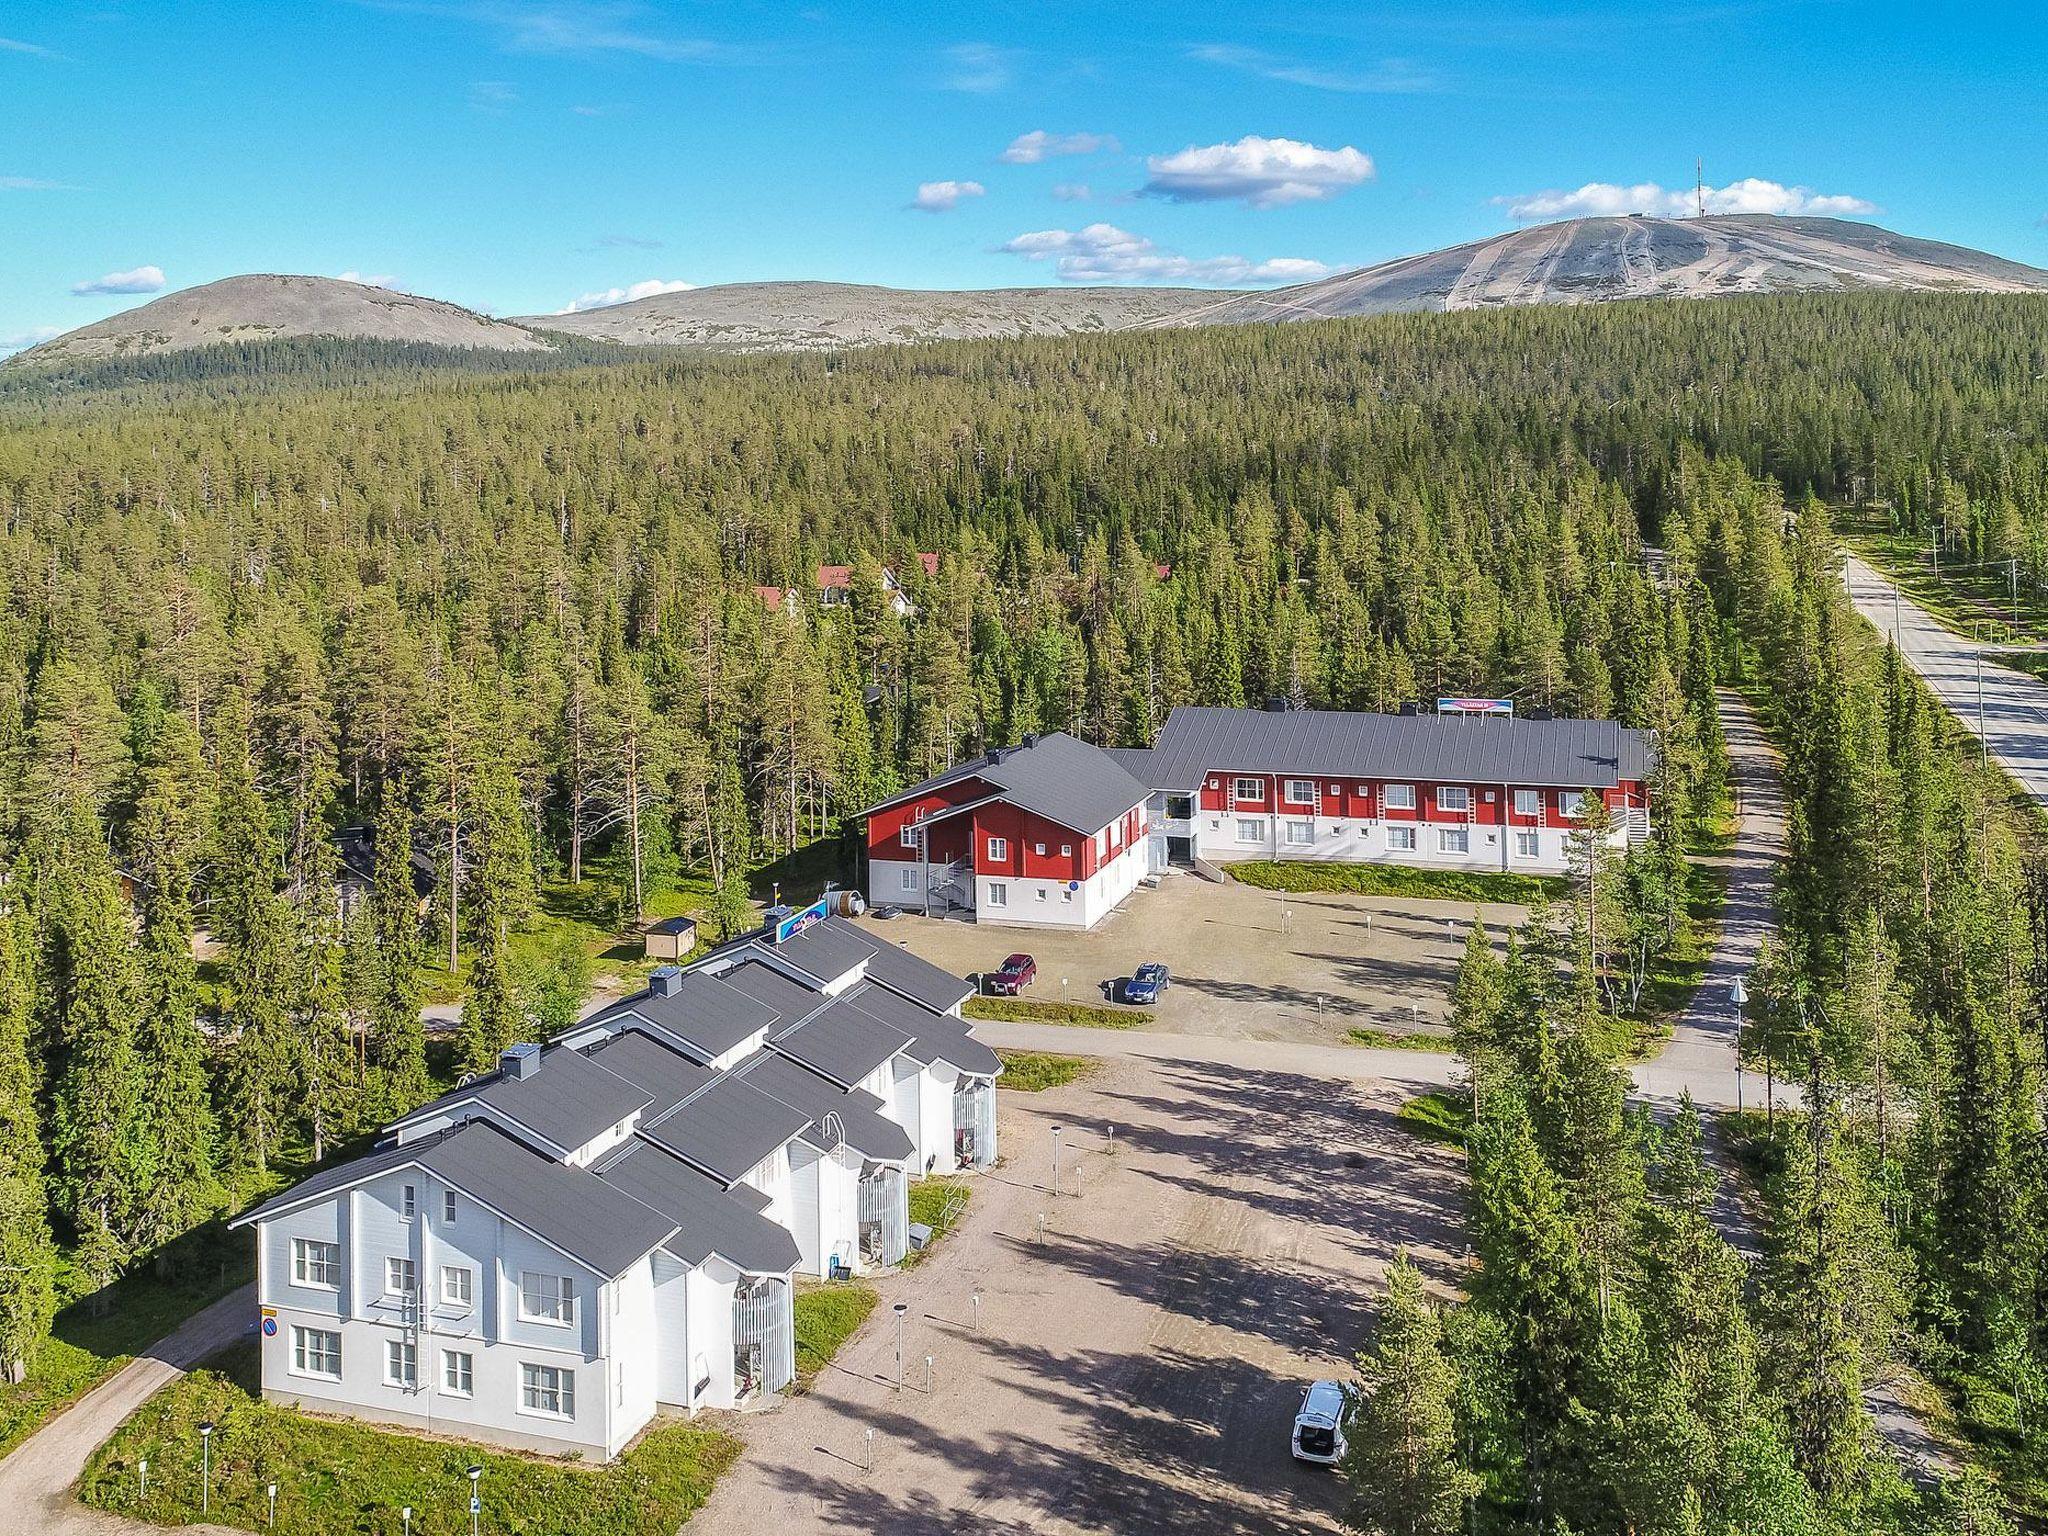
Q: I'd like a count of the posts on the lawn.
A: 5